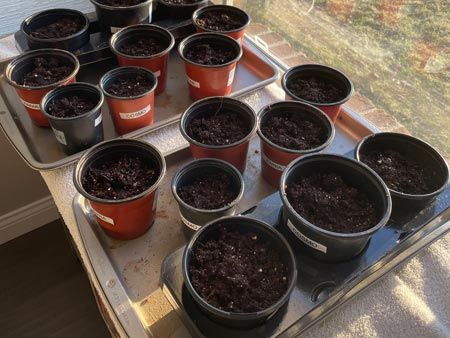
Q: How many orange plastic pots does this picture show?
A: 9